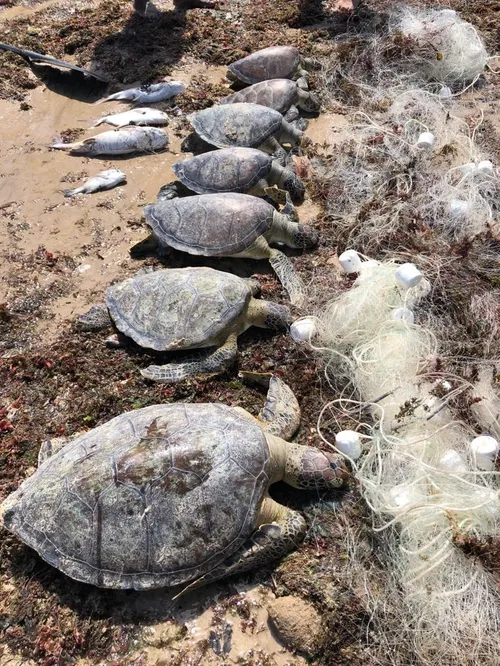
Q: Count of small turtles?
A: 6